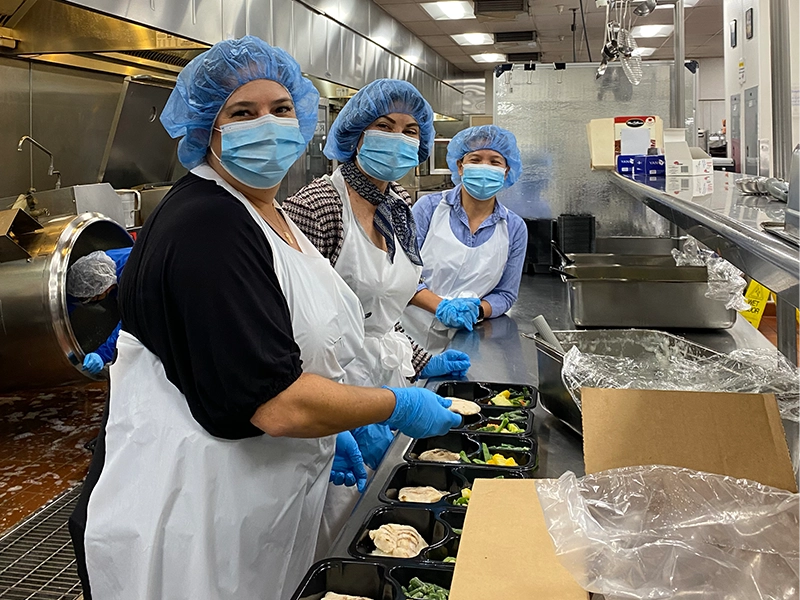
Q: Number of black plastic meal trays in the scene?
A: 6